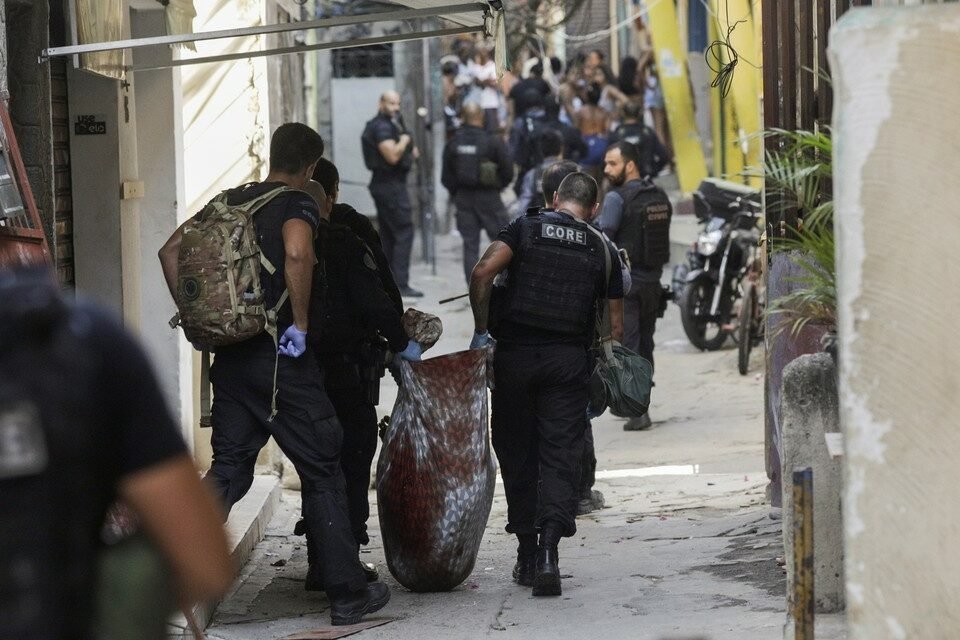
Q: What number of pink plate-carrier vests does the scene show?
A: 0